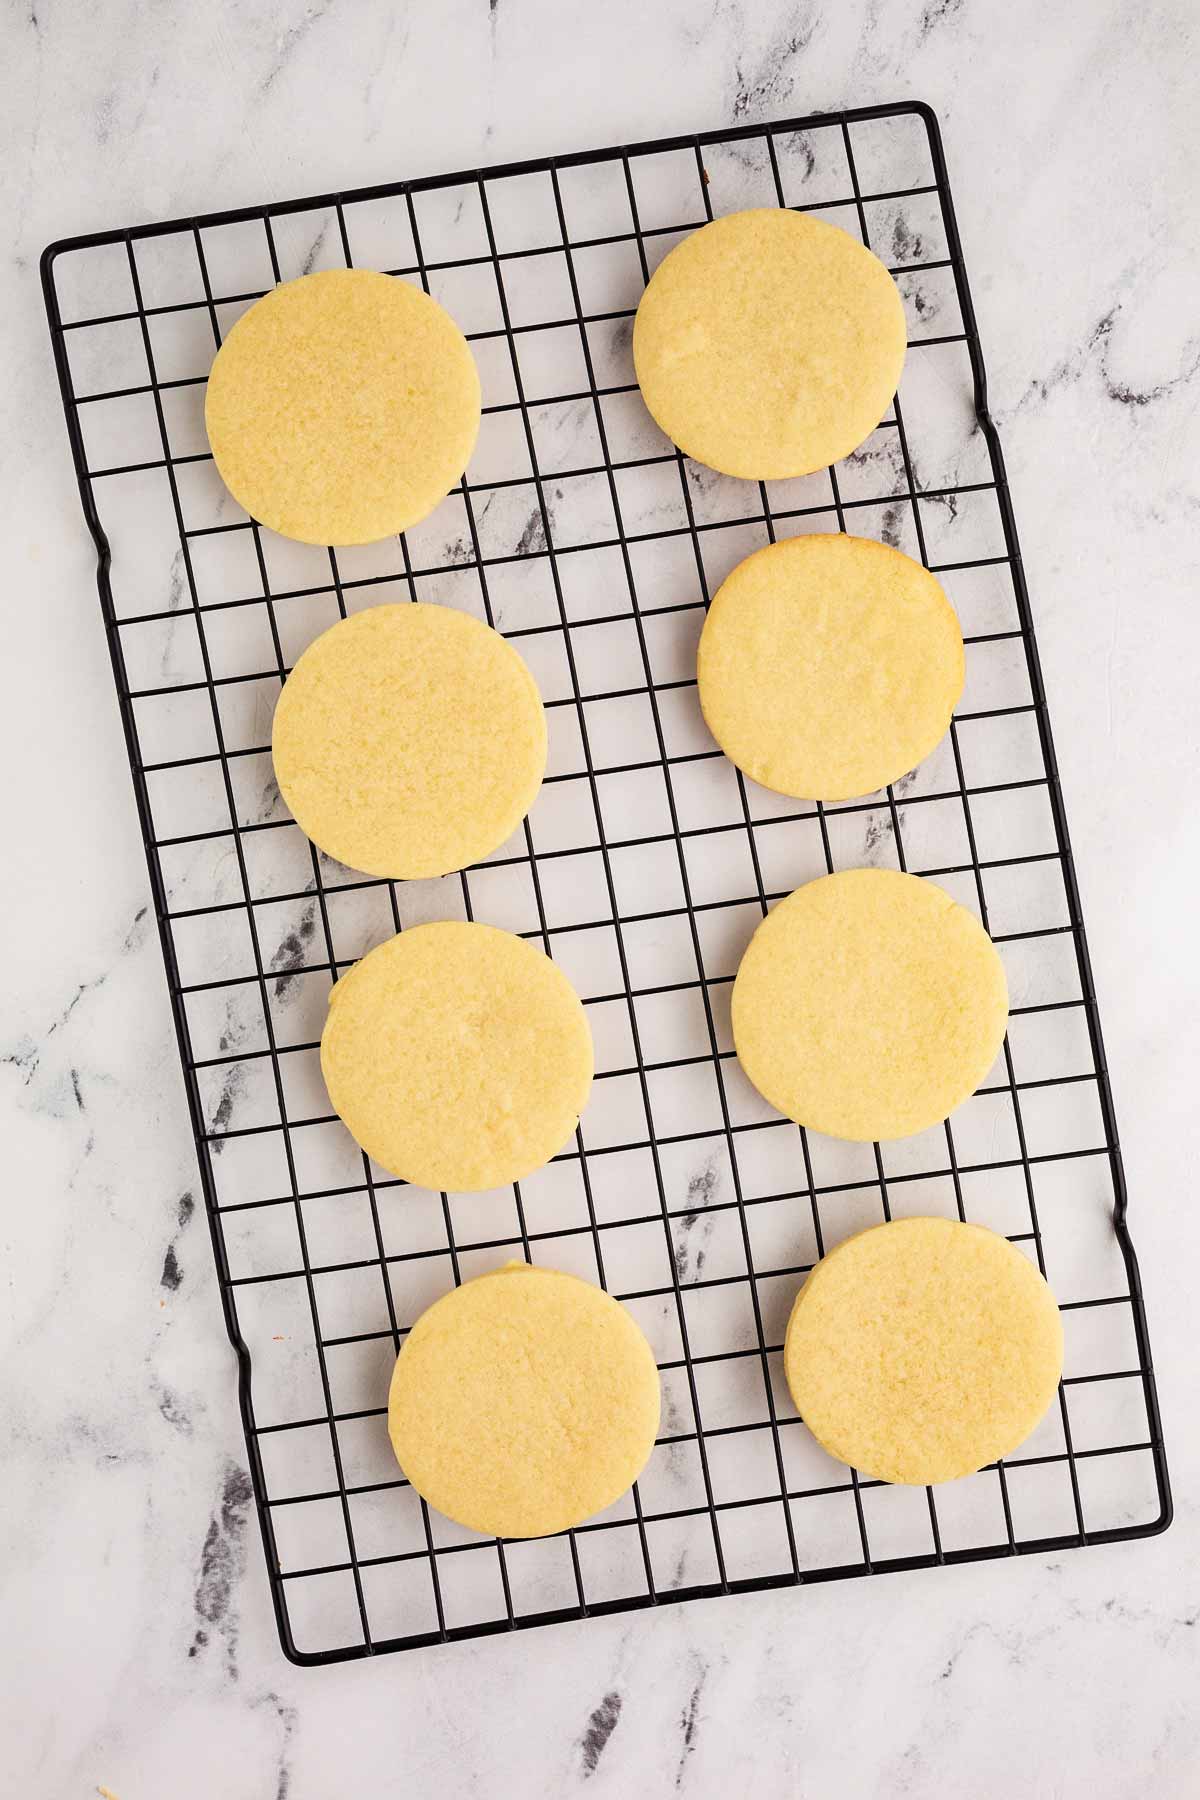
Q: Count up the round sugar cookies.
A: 8